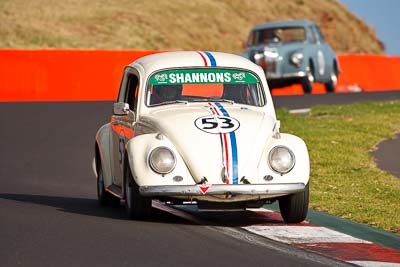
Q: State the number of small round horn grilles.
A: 2